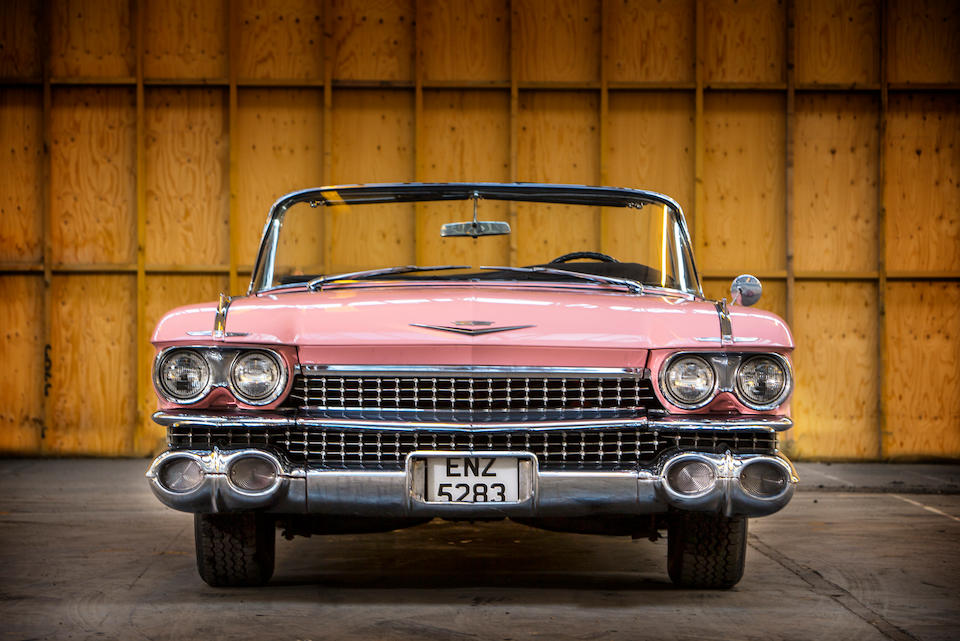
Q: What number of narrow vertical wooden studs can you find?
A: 10